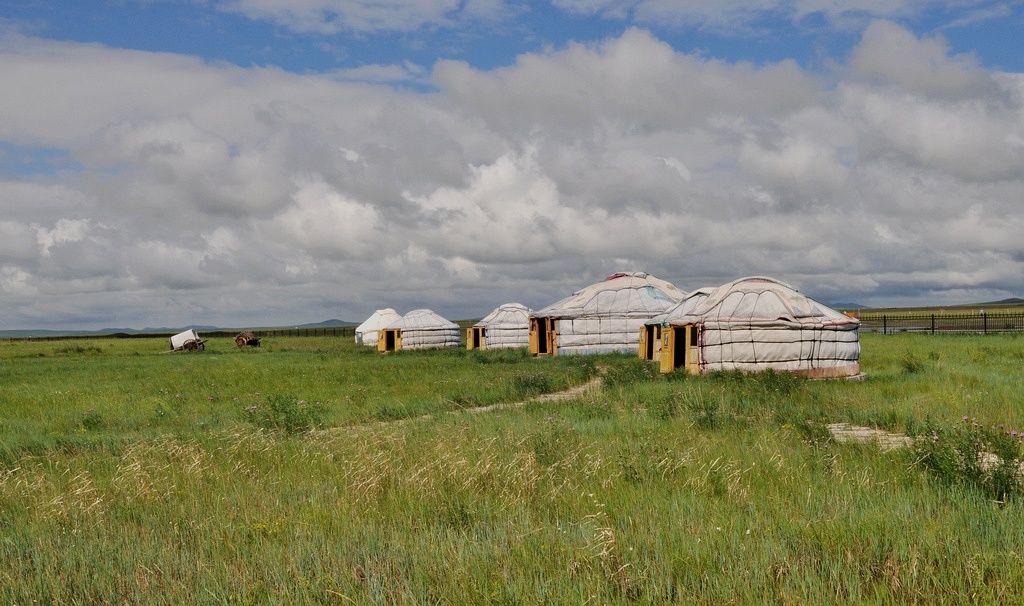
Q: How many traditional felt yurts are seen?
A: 6